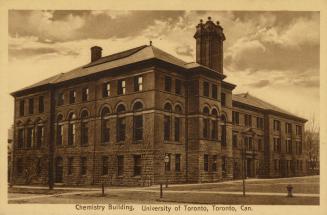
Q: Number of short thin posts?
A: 2